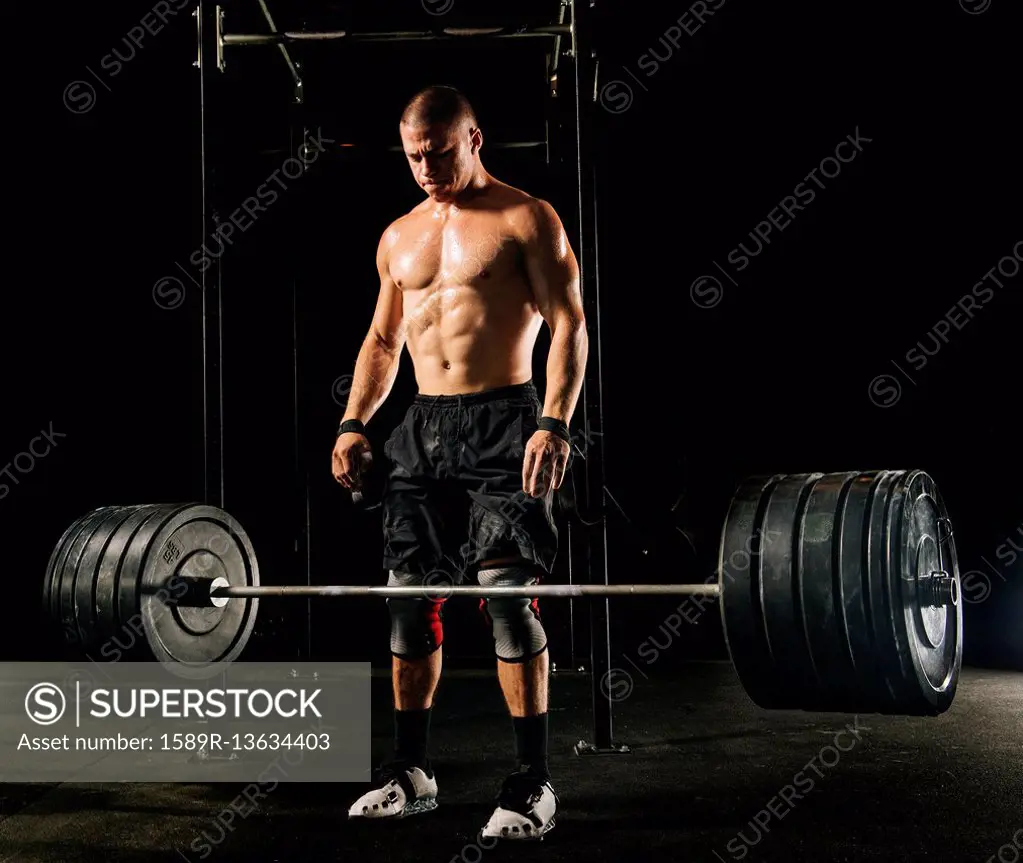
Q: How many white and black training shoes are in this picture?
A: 2